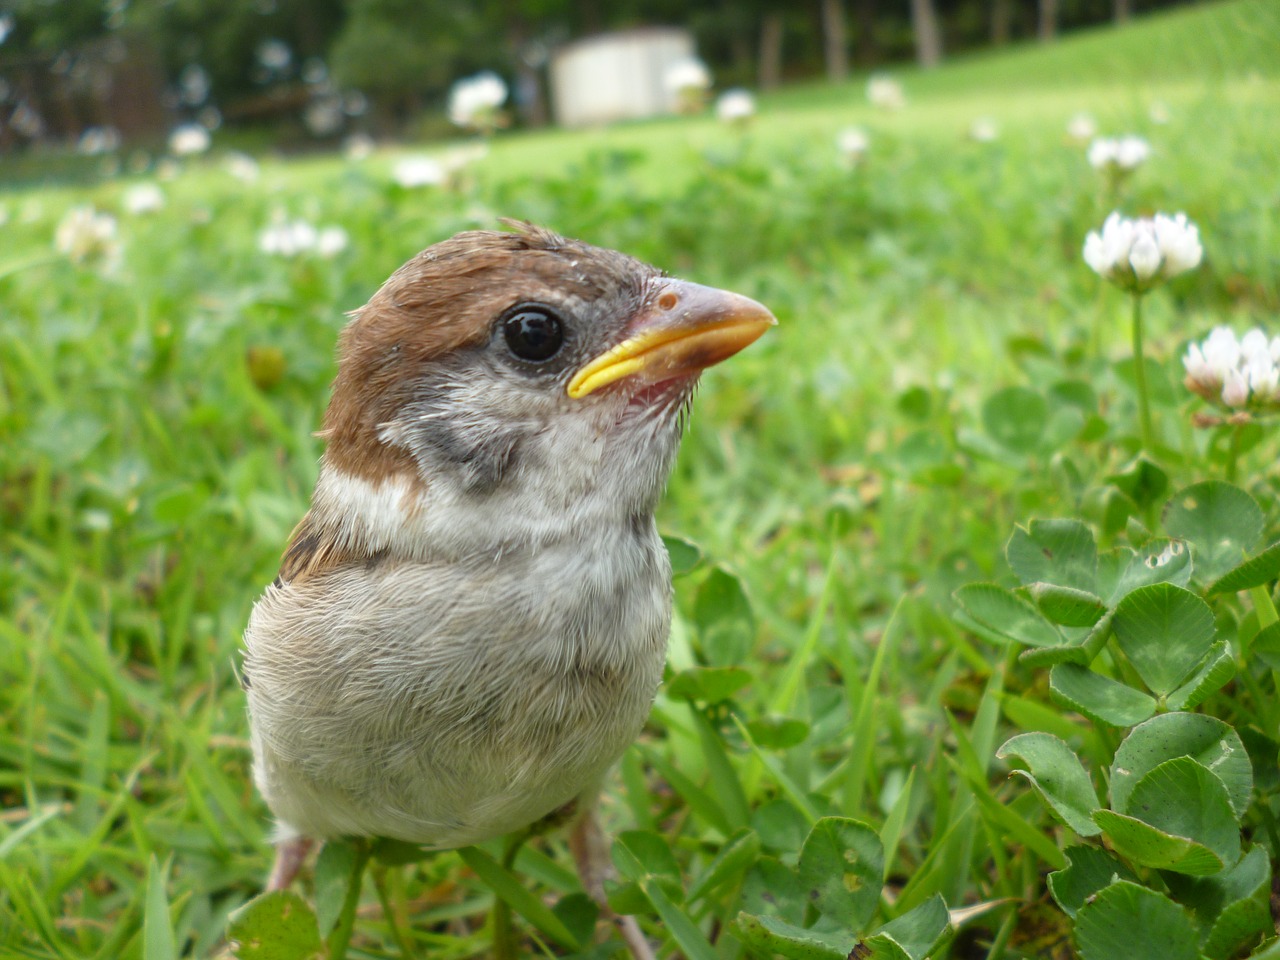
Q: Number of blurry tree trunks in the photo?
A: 6